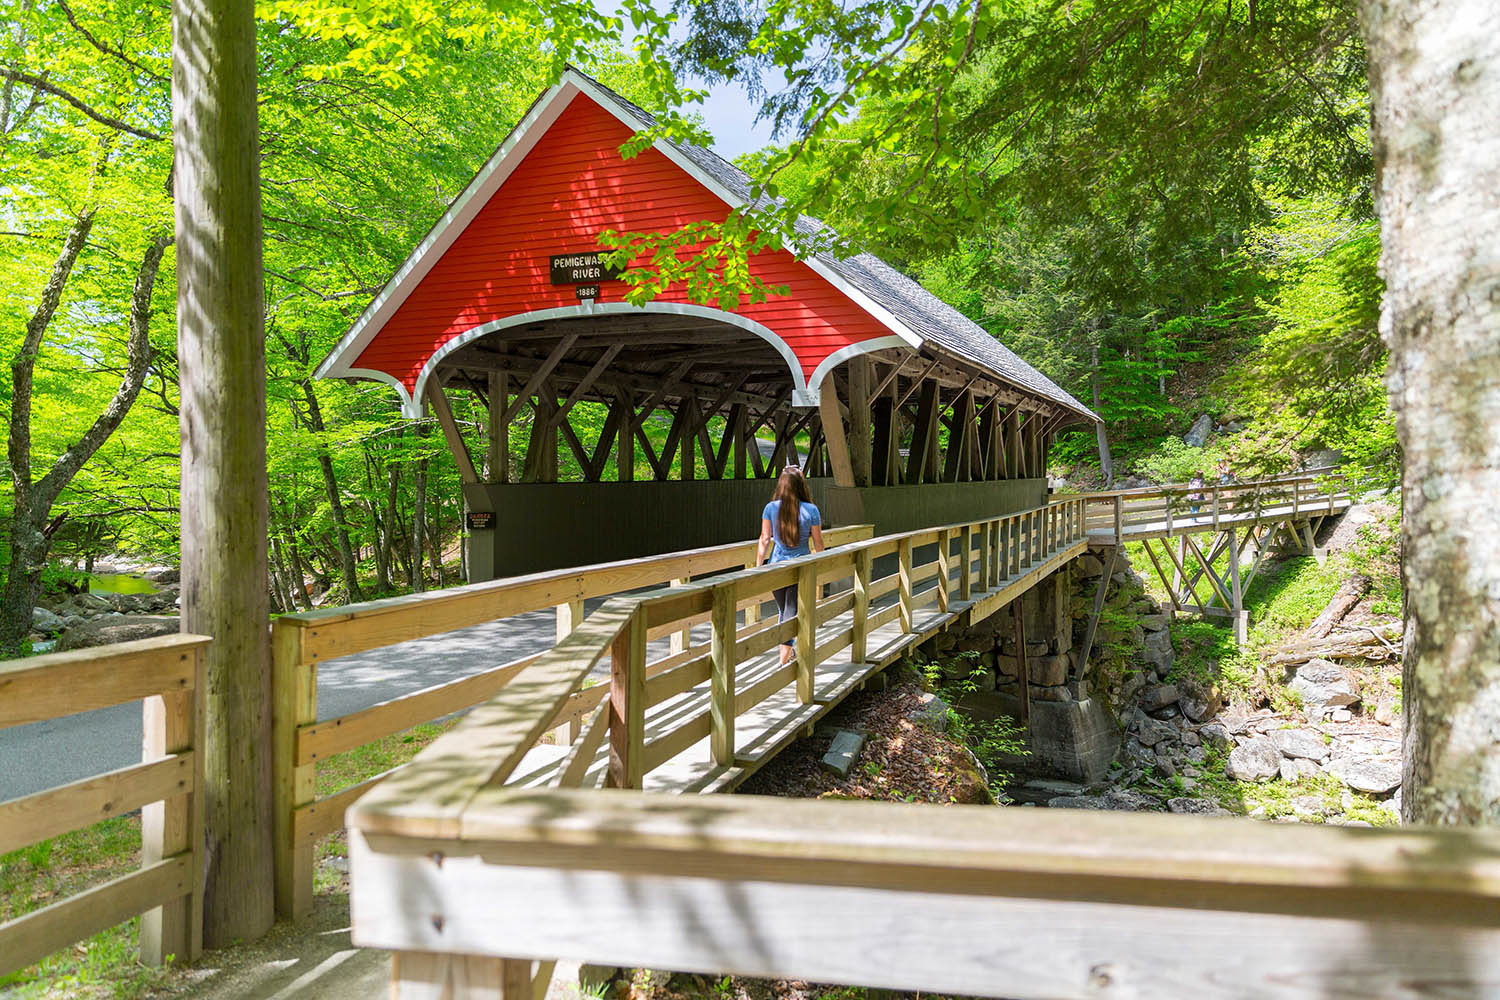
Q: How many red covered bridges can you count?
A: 1